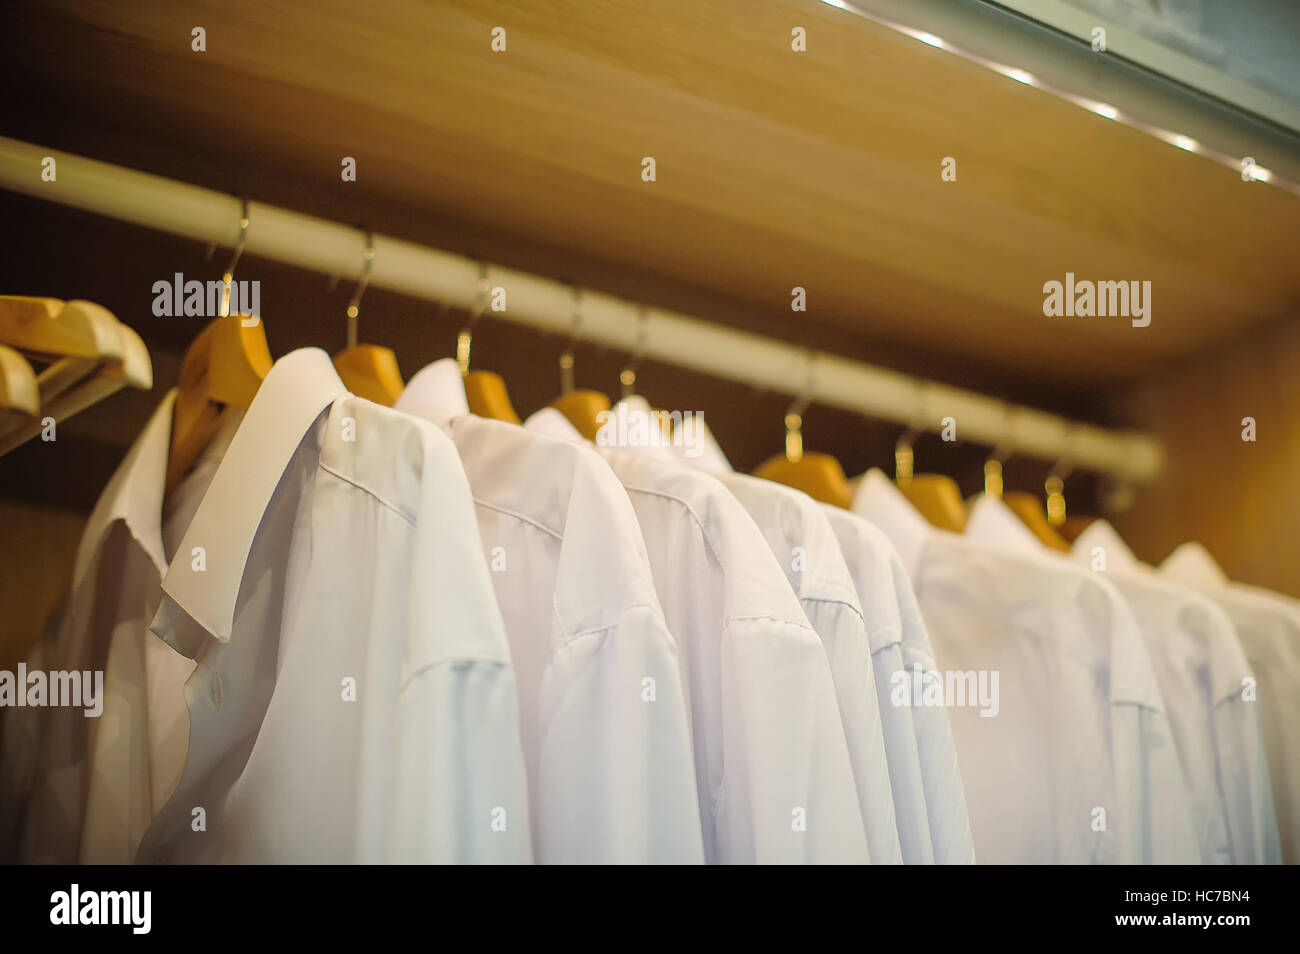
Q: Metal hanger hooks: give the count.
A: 9